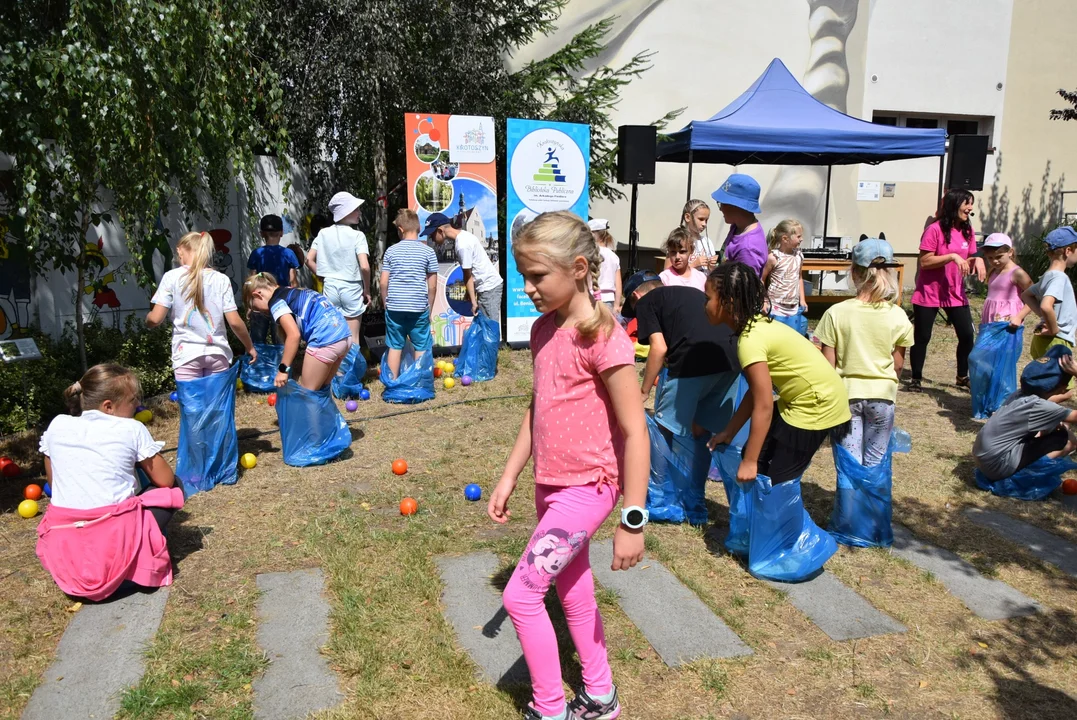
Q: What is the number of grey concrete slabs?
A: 7